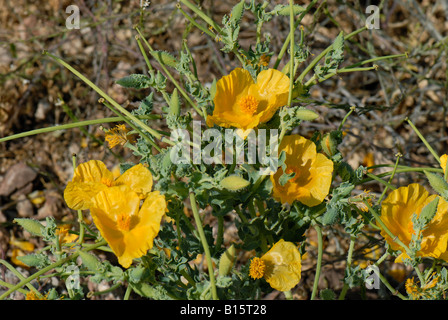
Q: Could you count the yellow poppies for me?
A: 6